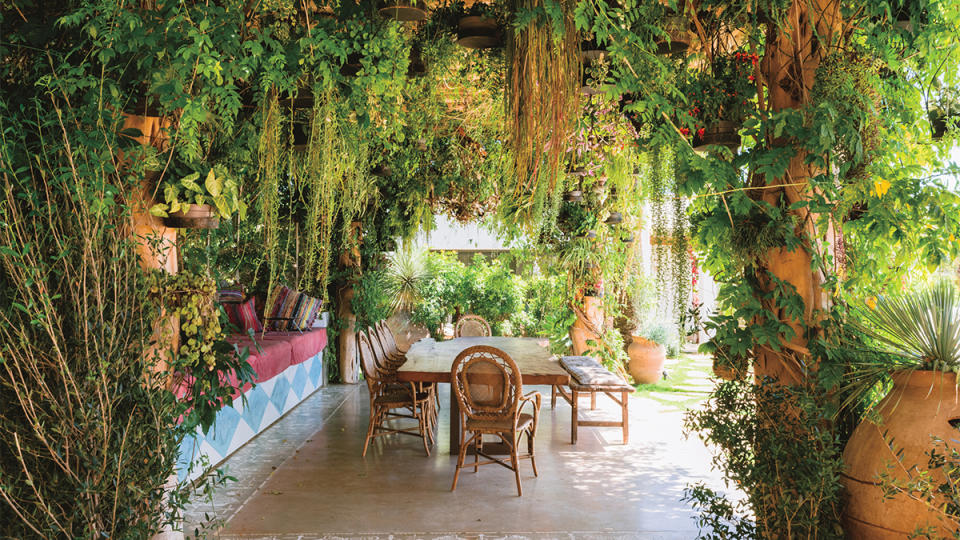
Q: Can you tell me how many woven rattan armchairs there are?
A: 6